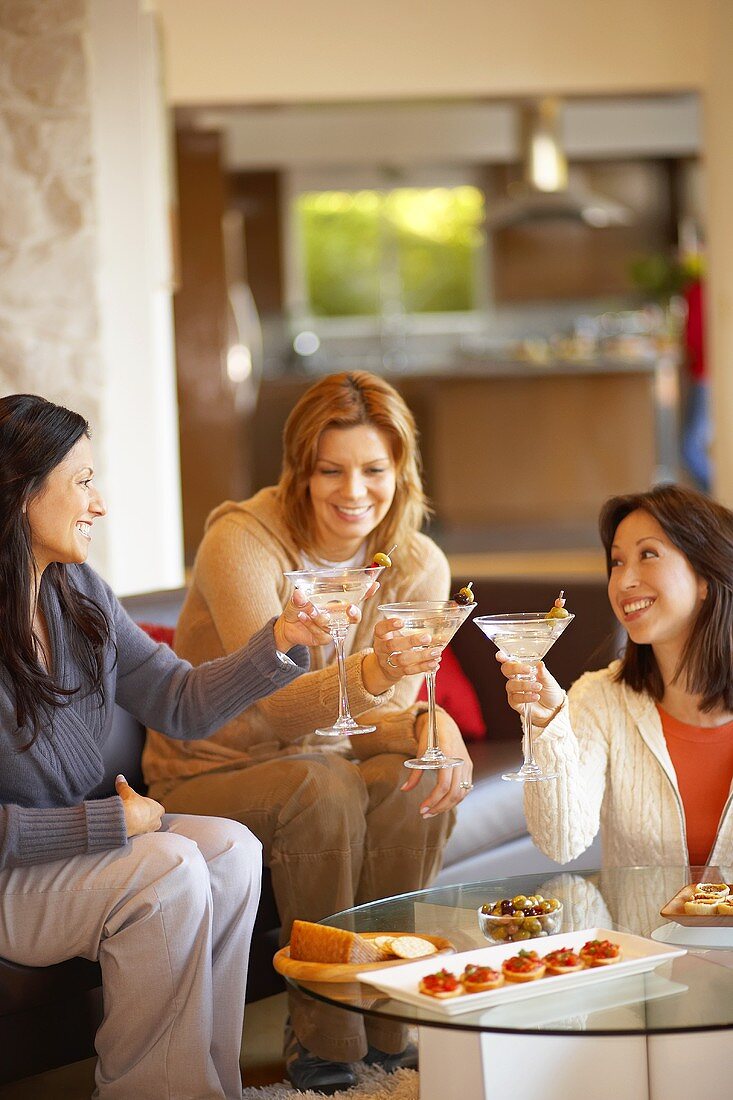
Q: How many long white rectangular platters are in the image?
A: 1